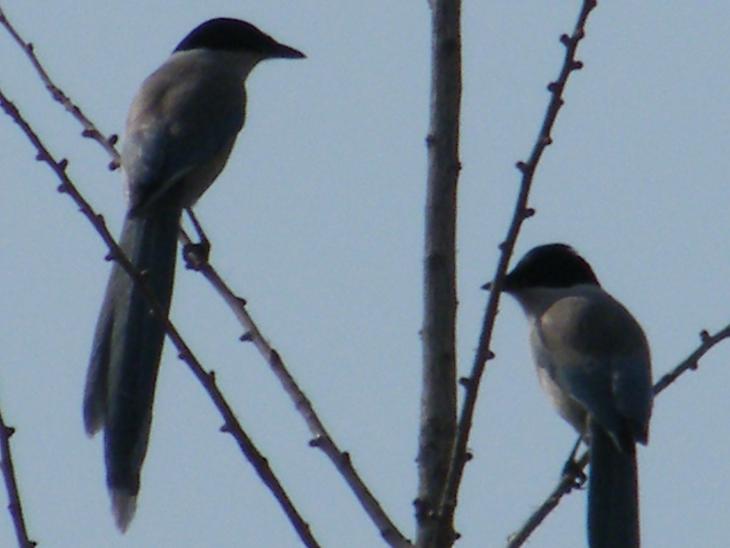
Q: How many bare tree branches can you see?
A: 6